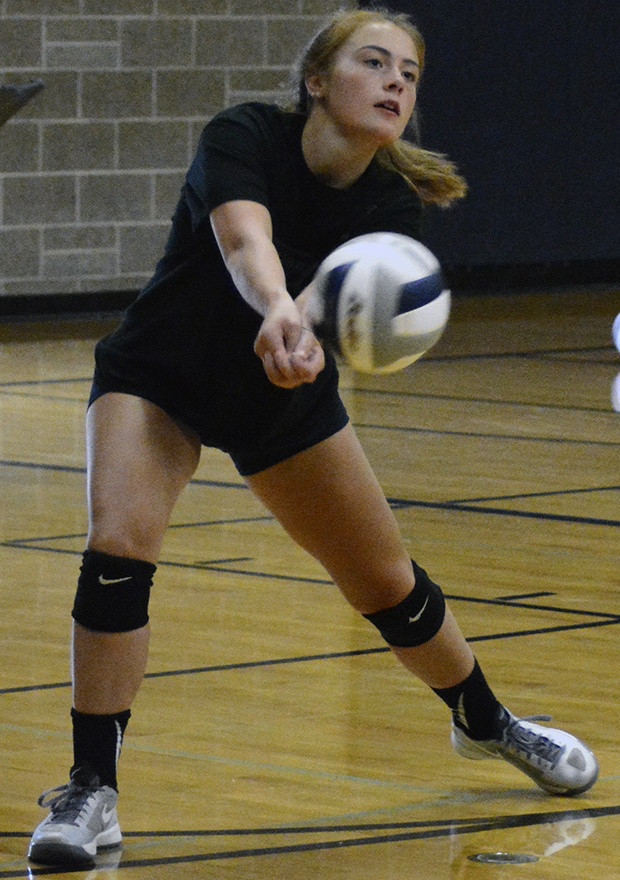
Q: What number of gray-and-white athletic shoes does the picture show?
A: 2